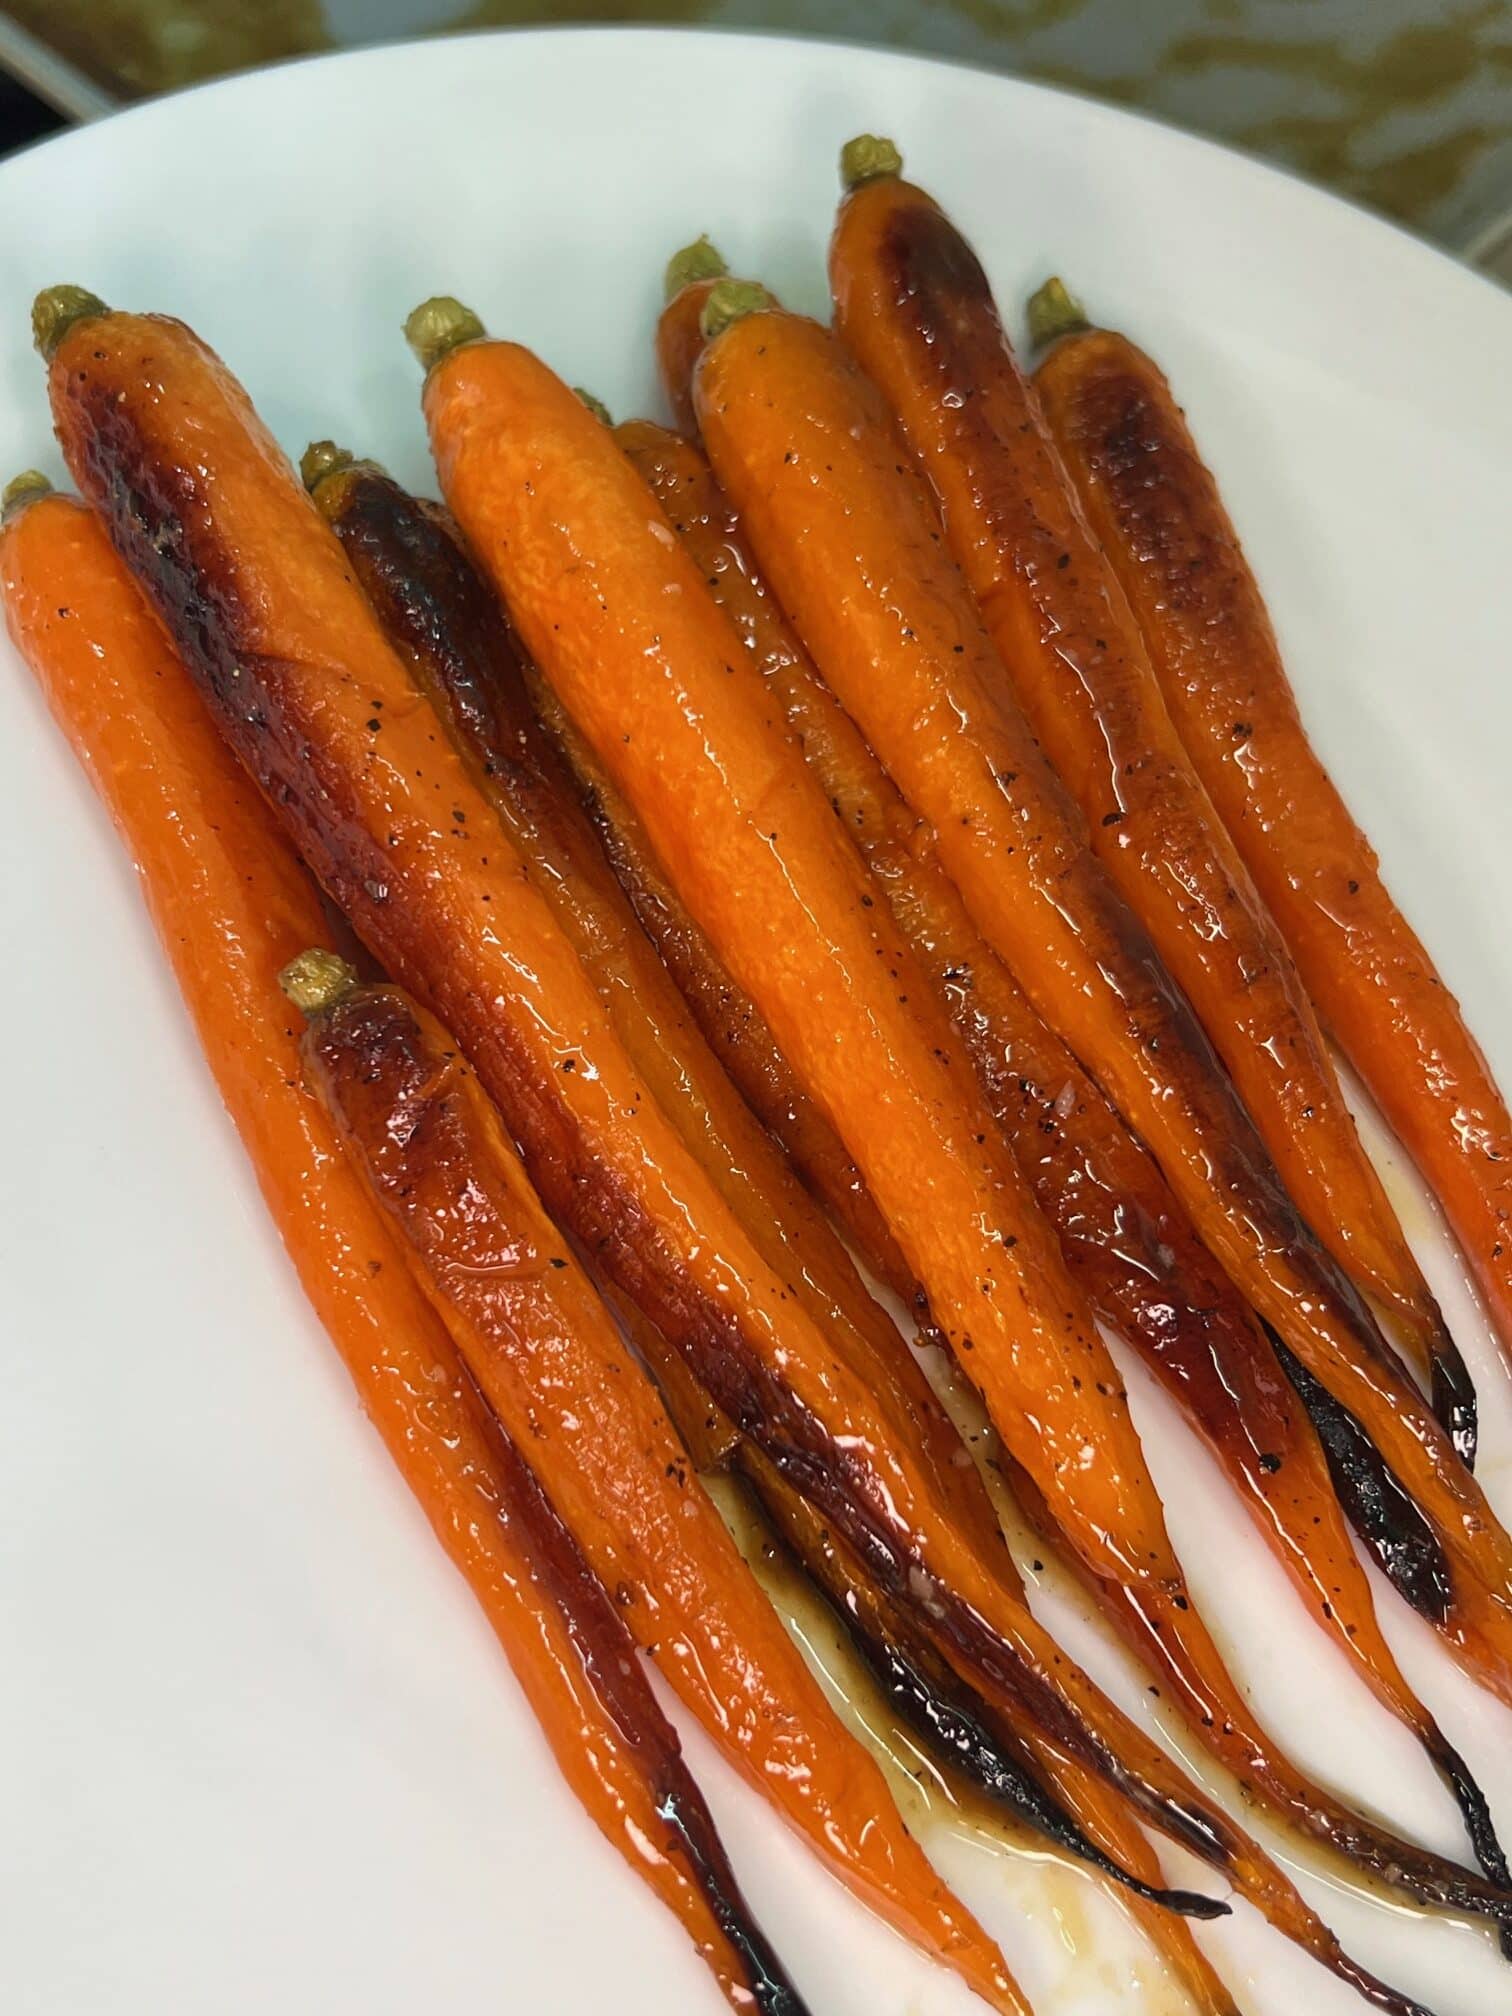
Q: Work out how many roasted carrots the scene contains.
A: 11